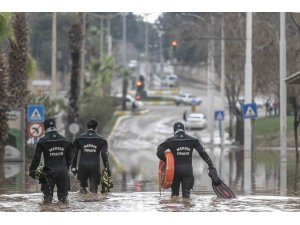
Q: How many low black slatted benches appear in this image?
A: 0